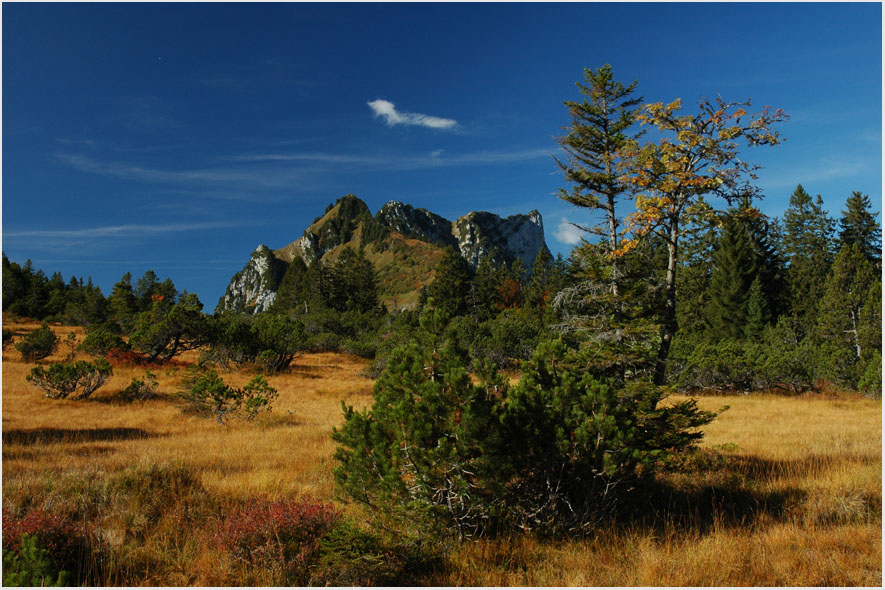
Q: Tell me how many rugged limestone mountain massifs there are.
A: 1